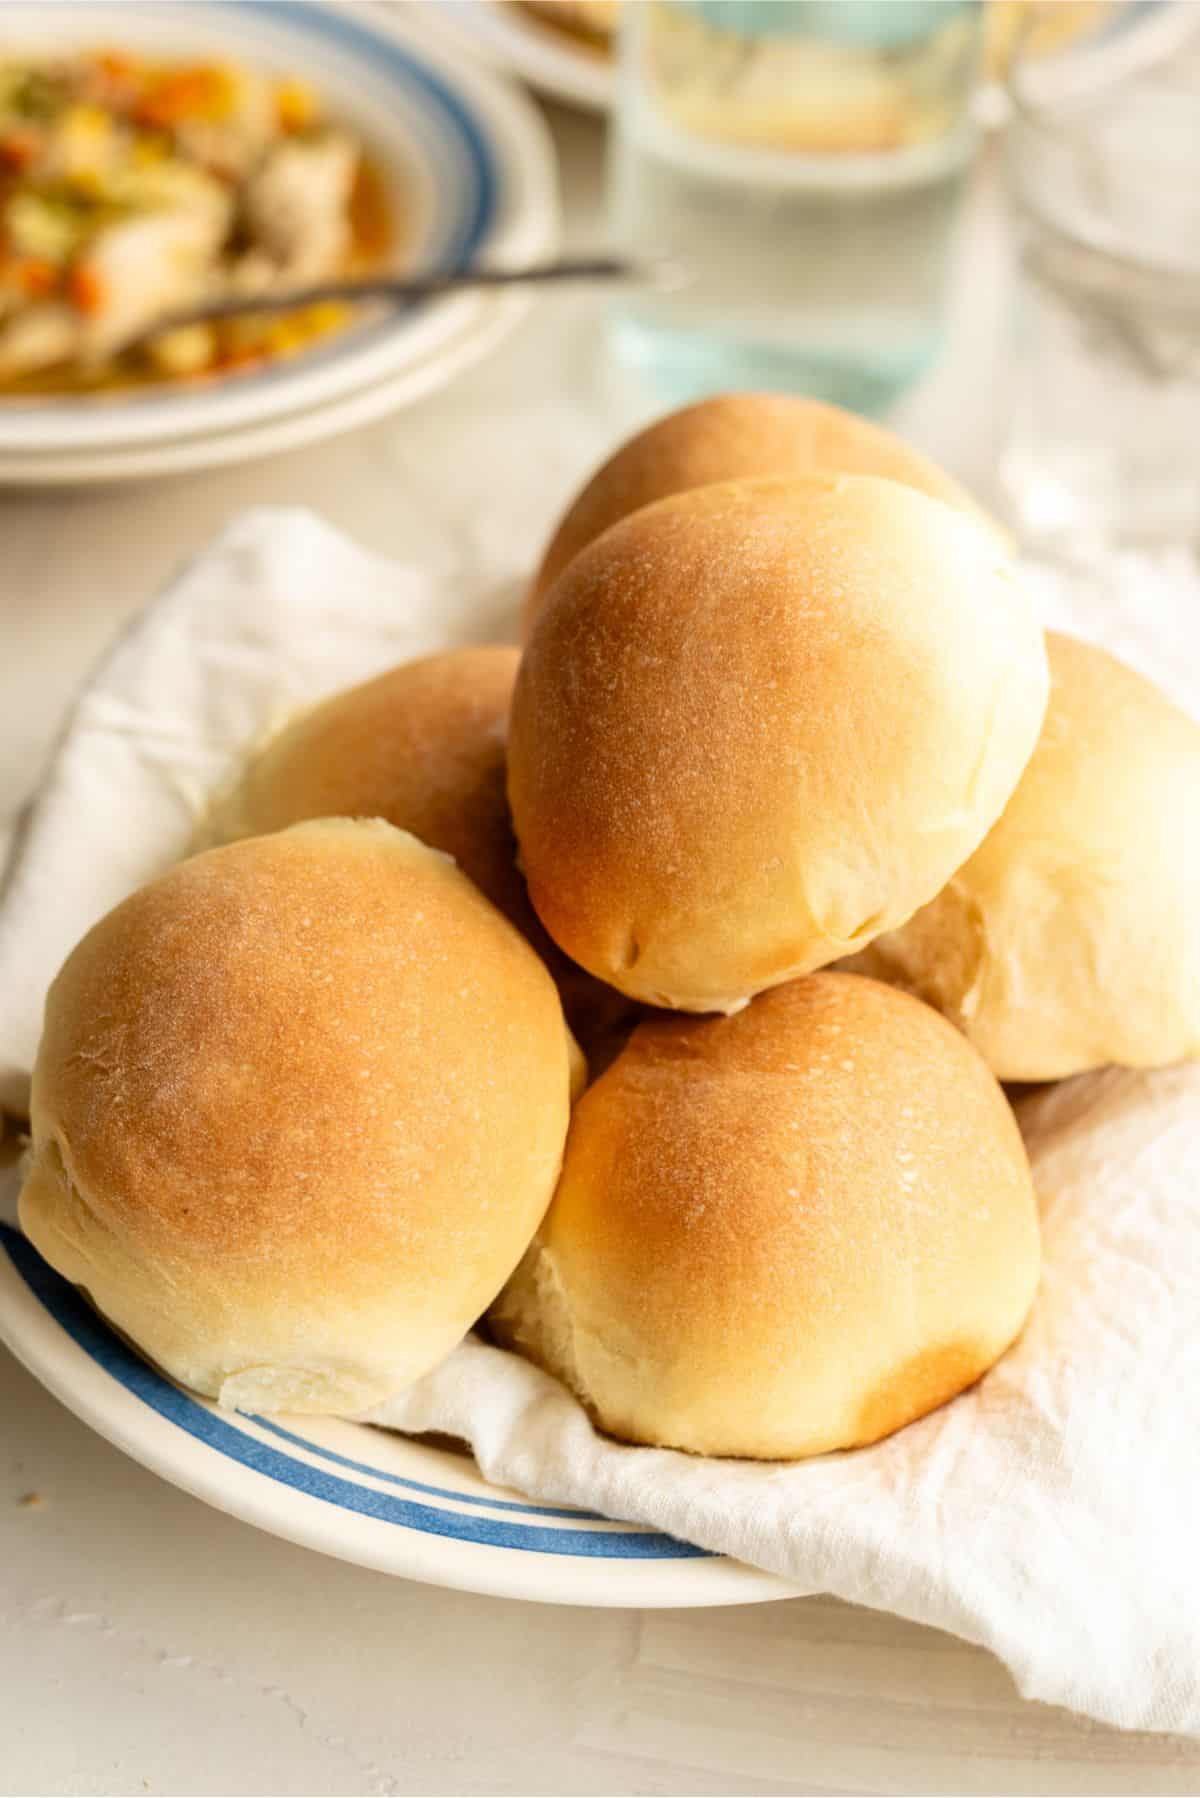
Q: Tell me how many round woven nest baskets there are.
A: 0